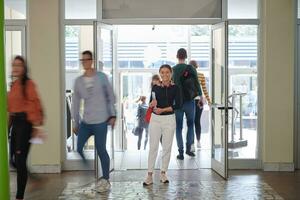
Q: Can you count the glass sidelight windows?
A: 2